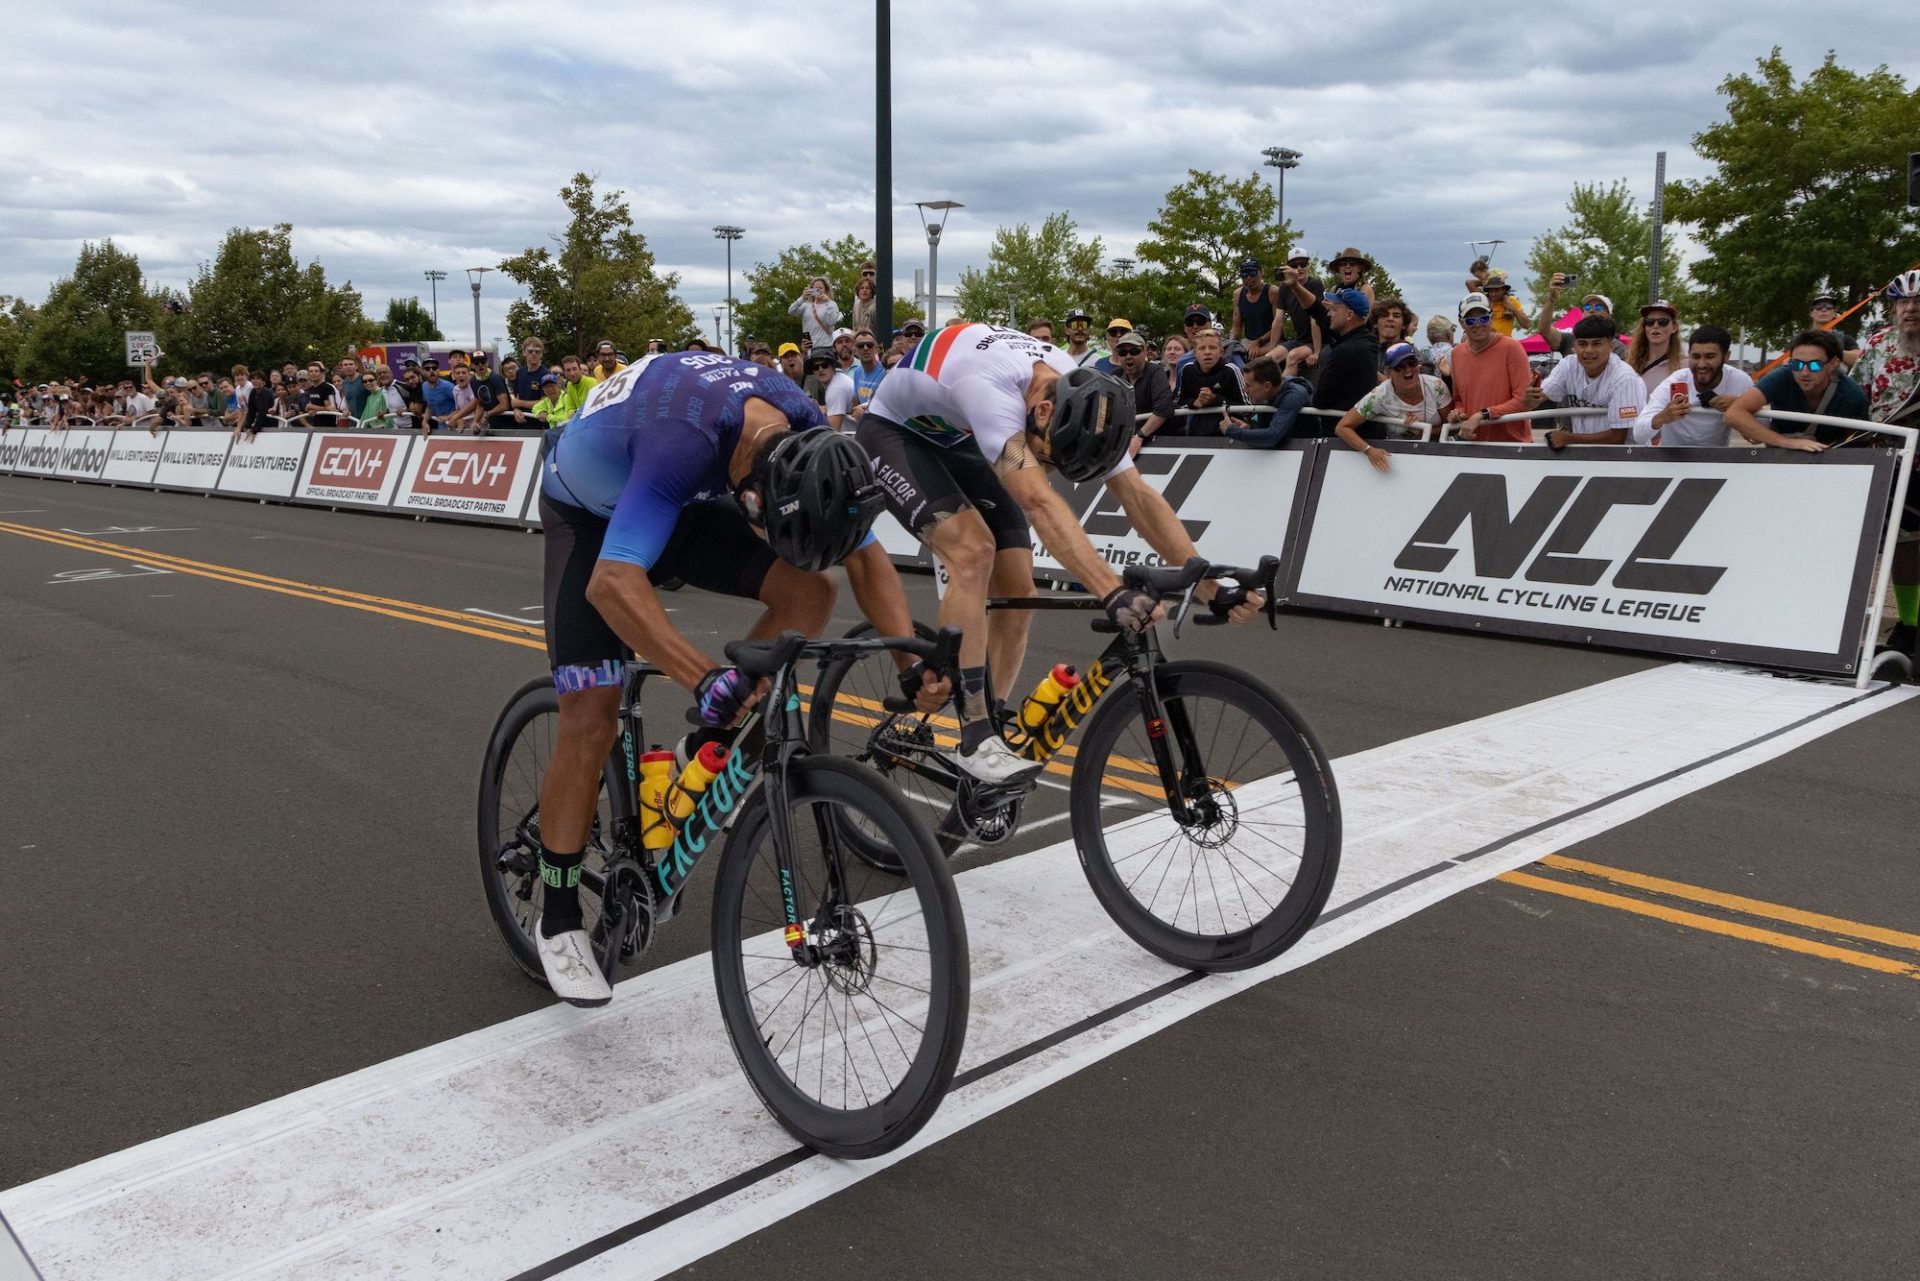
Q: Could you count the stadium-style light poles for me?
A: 4